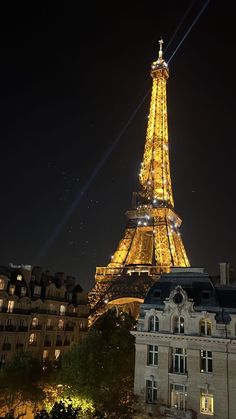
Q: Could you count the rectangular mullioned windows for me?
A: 6